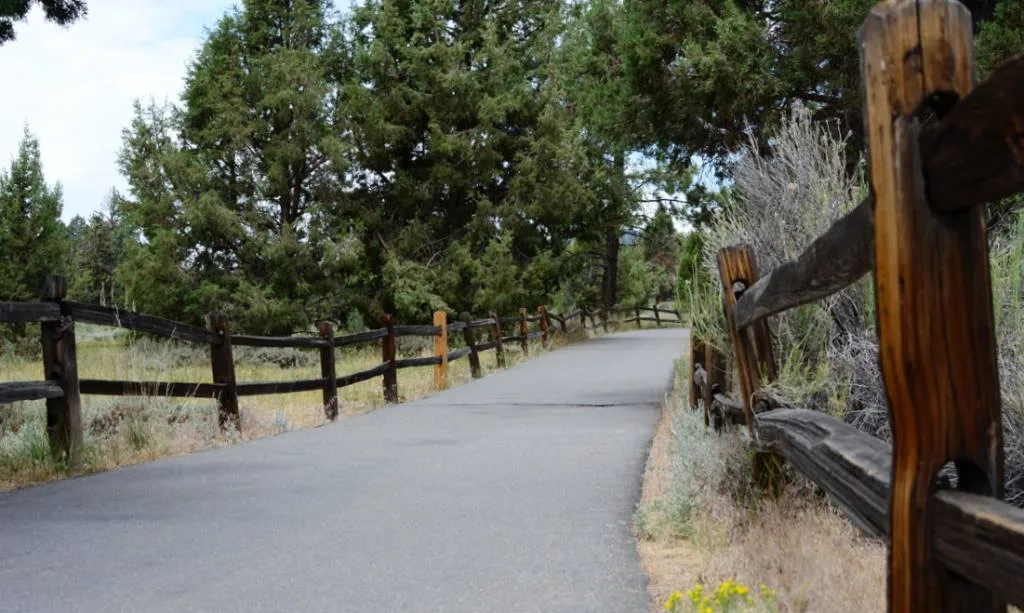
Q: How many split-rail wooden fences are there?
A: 2